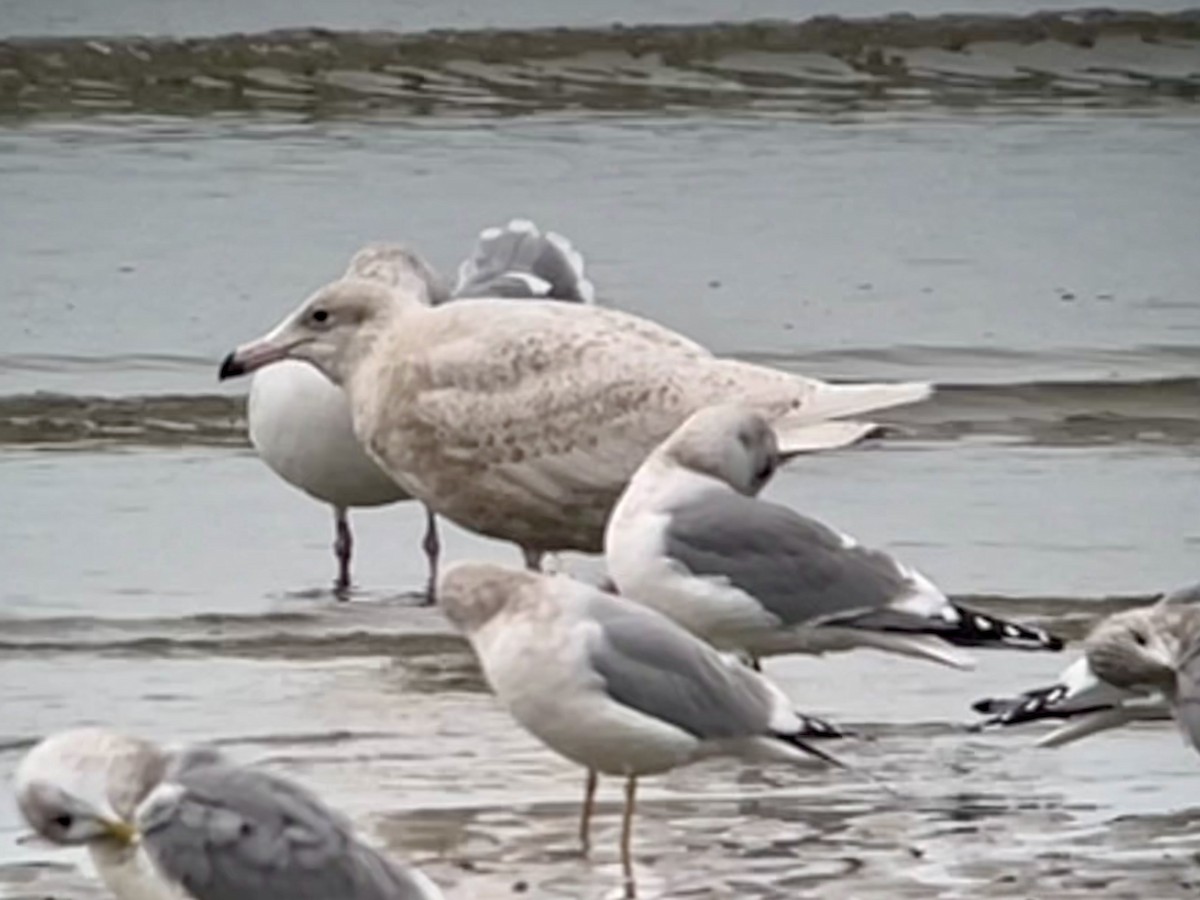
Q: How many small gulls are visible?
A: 4